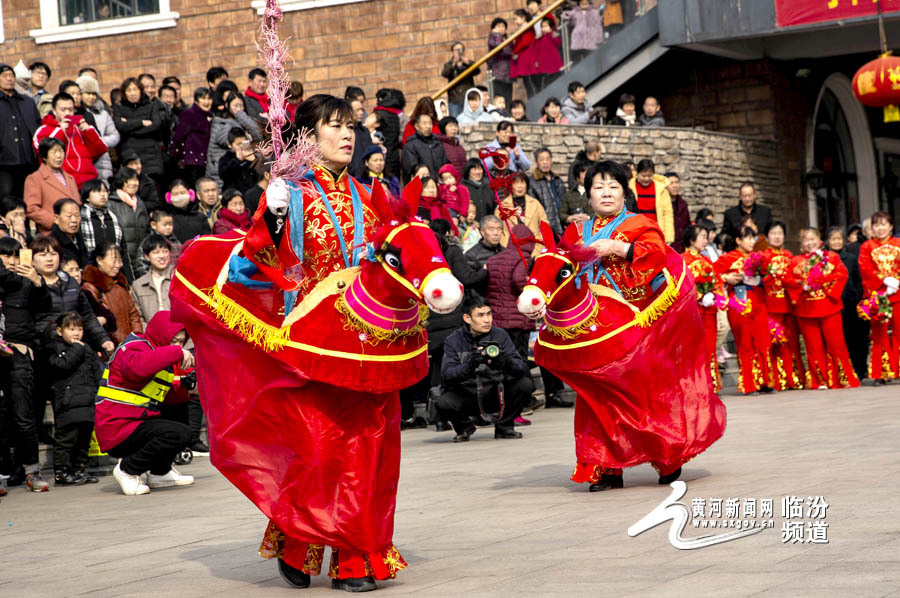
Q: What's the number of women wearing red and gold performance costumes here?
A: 7